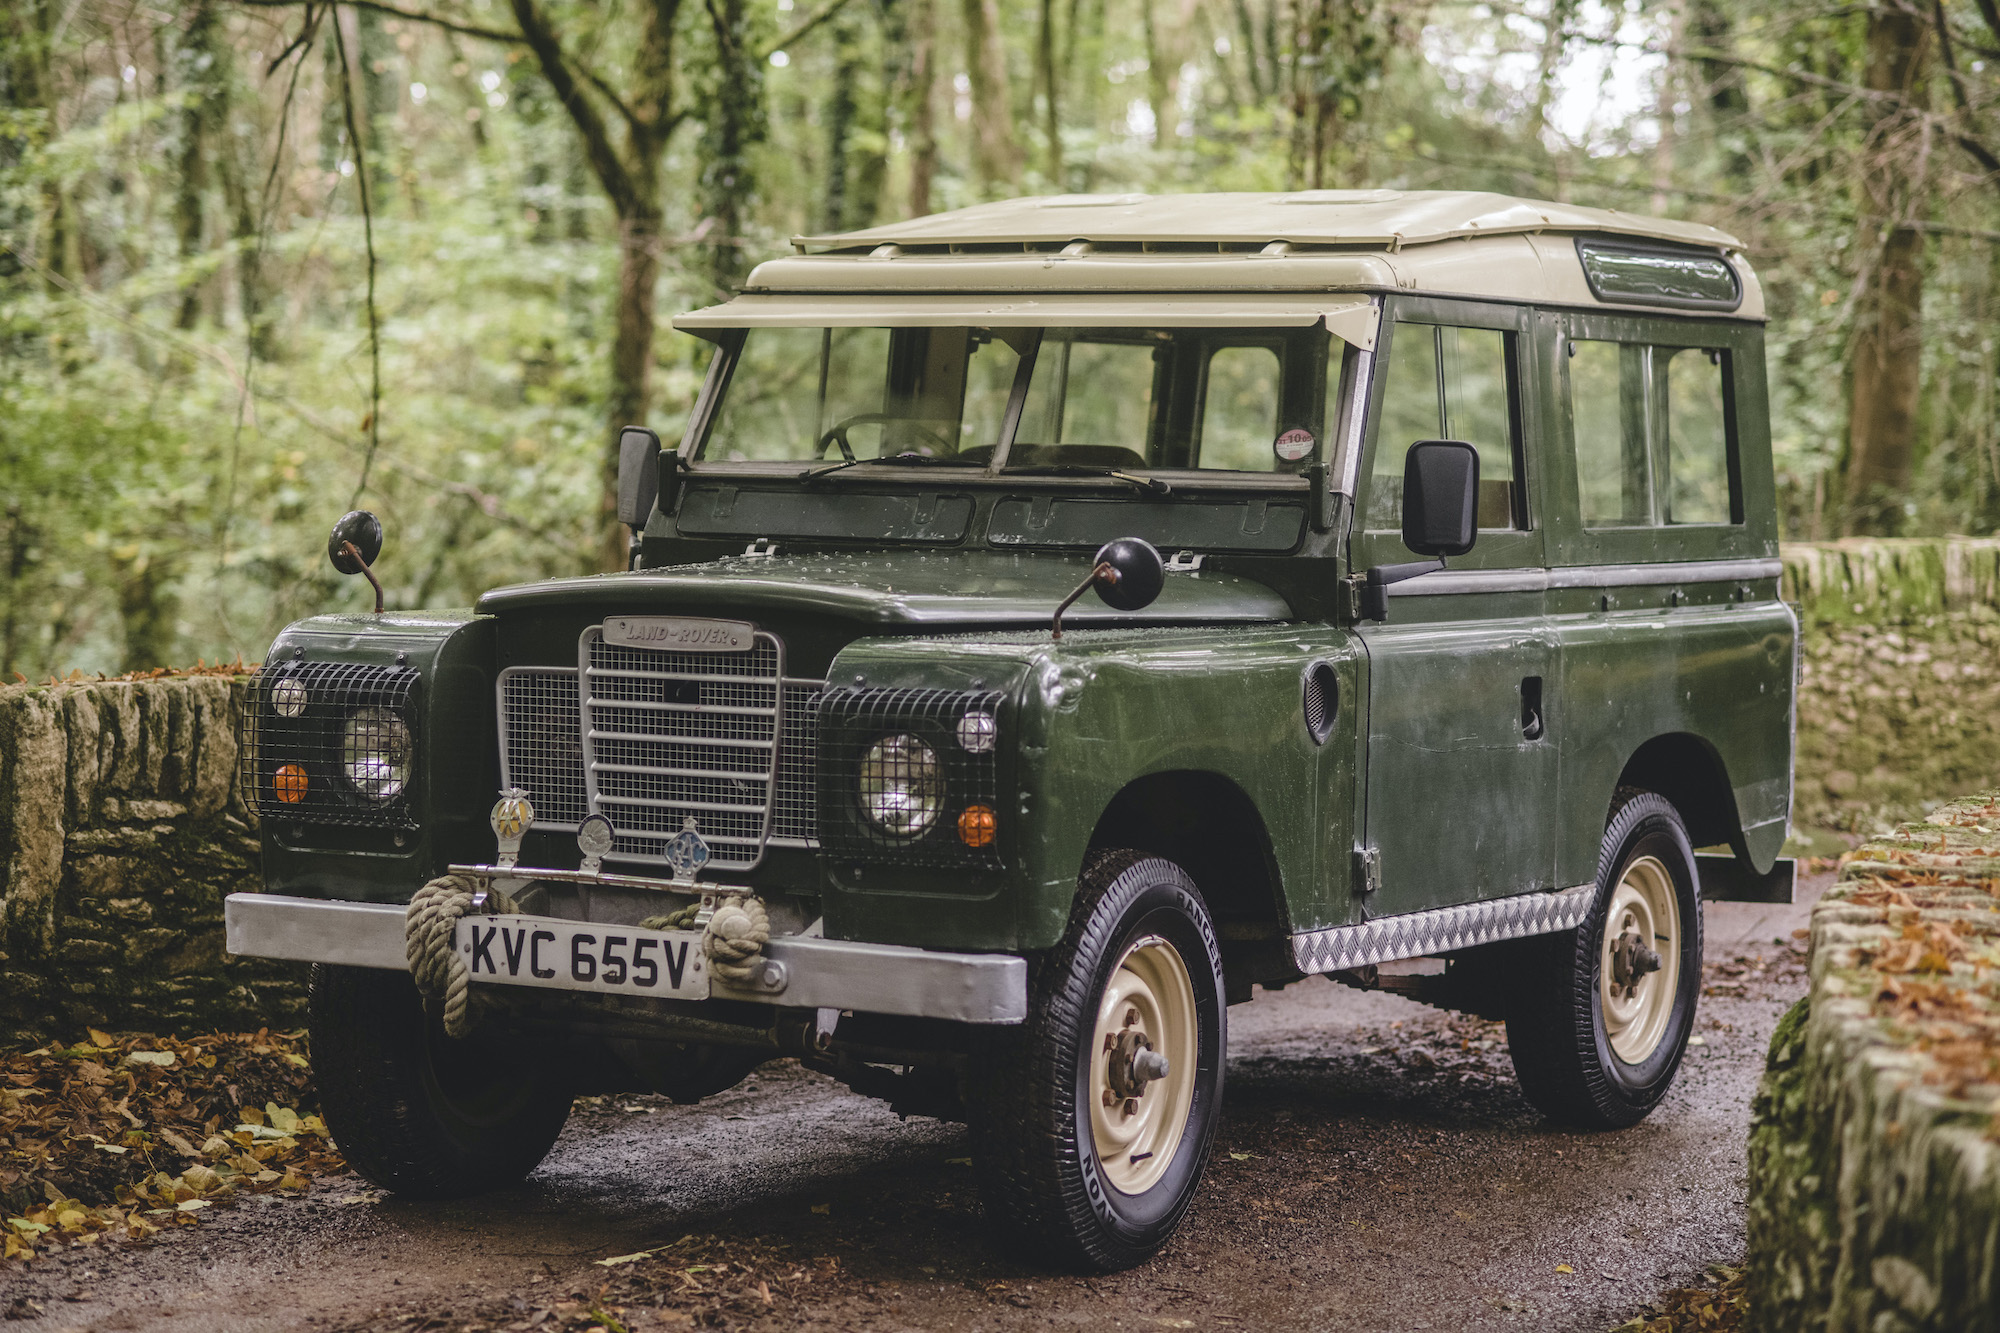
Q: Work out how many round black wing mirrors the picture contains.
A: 2